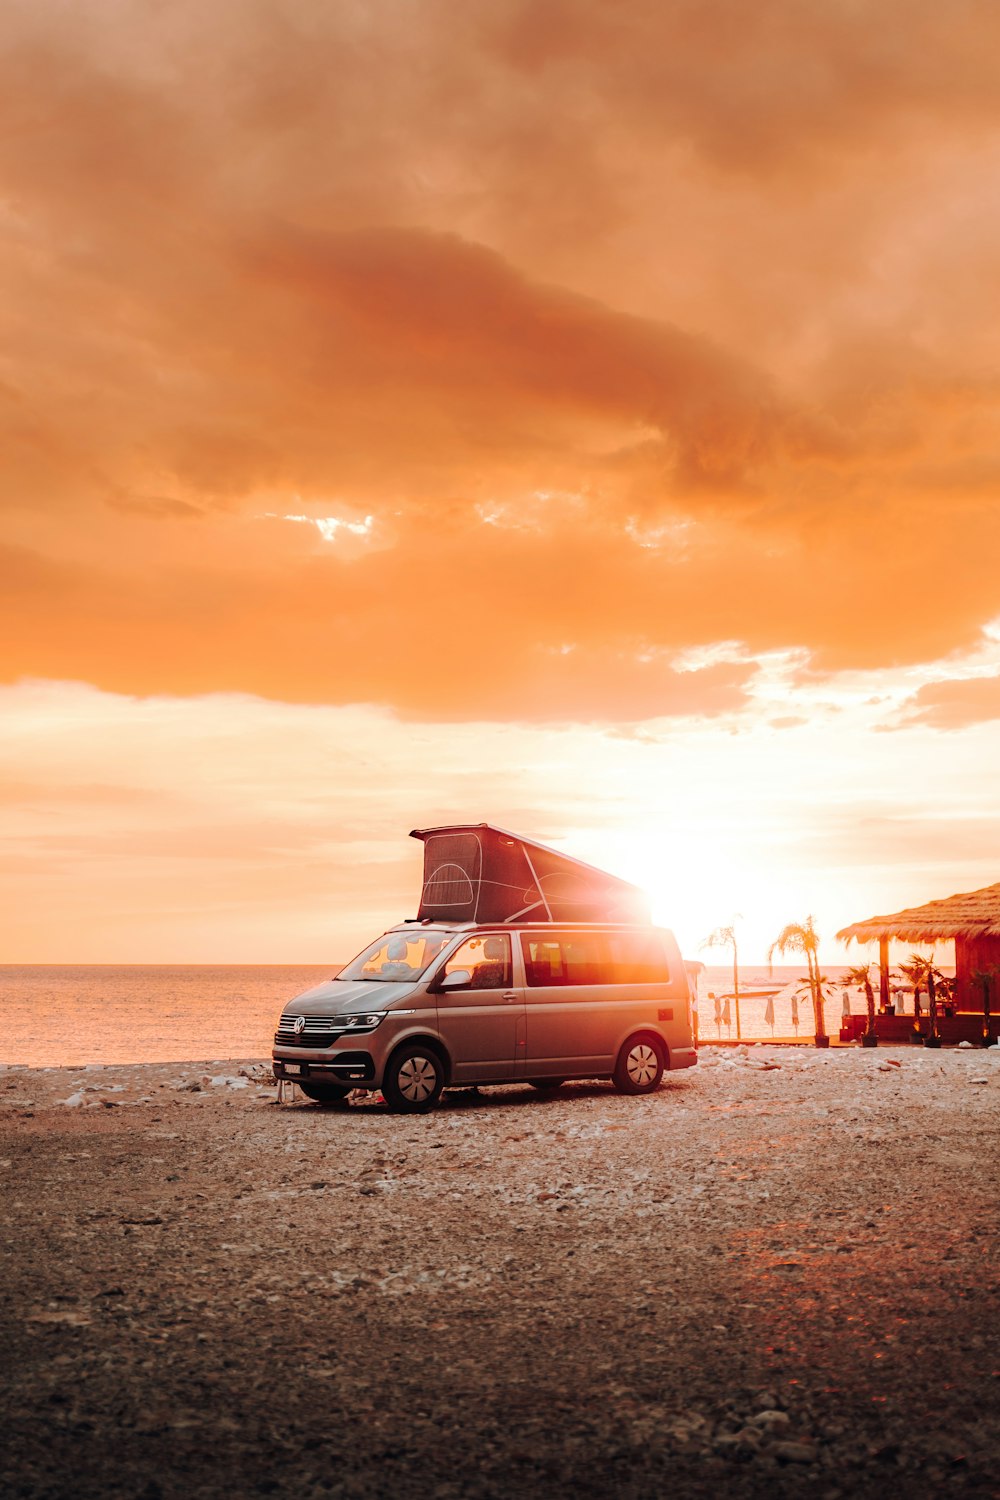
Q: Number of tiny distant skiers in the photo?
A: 0